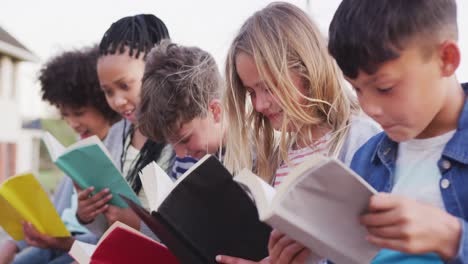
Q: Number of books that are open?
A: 5